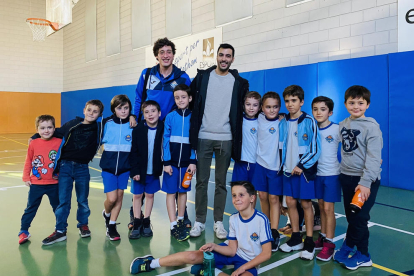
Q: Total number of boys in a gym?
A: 11